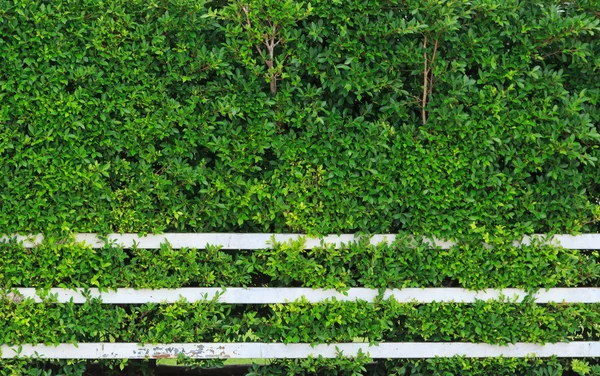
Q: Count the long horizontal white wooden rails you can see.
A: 3